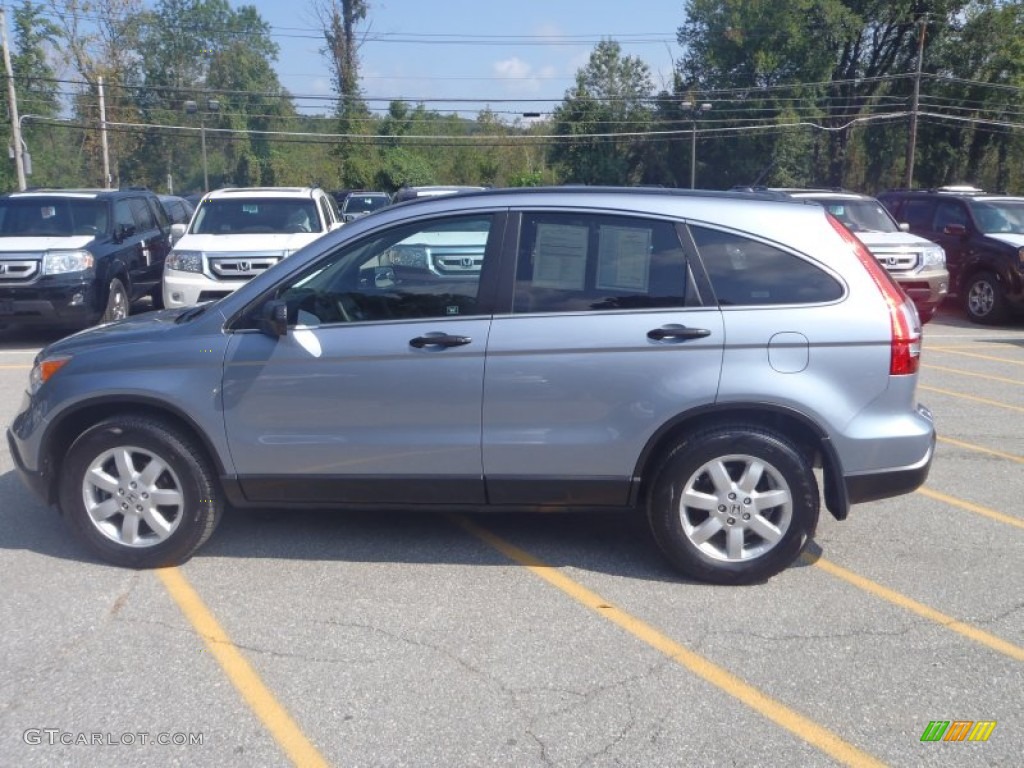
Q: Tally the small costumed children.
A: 0